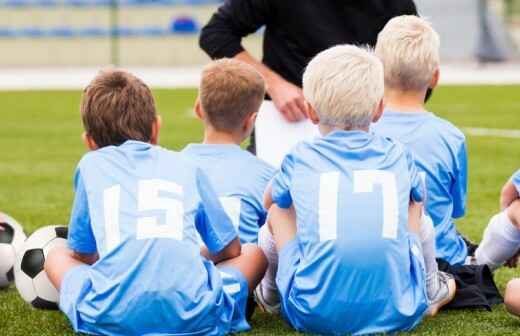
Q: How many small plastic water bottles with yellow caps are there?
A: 0